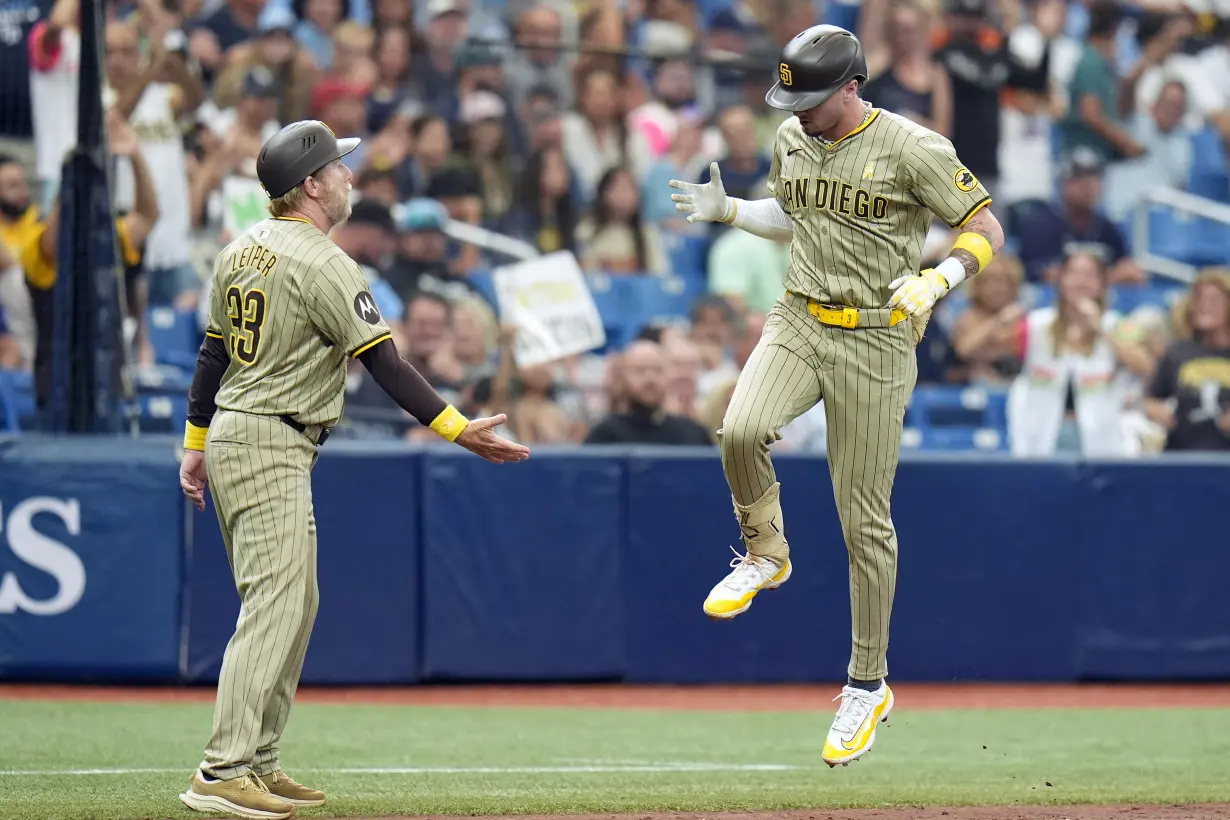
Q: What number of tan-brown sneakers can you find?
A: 2